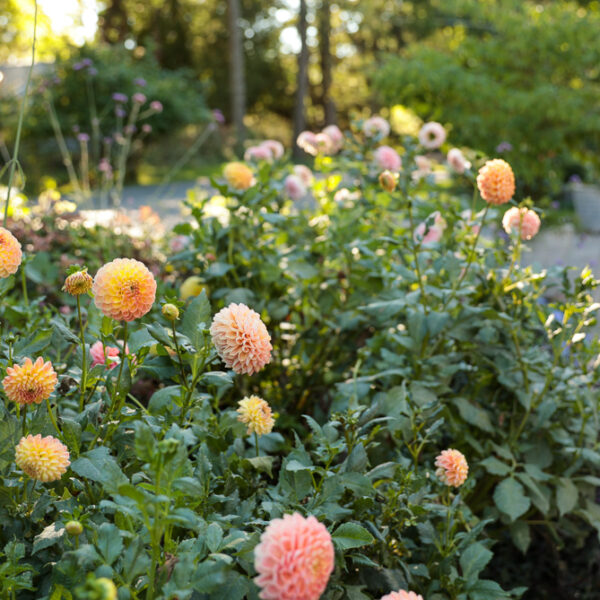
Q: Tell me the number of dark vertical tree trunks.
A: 3